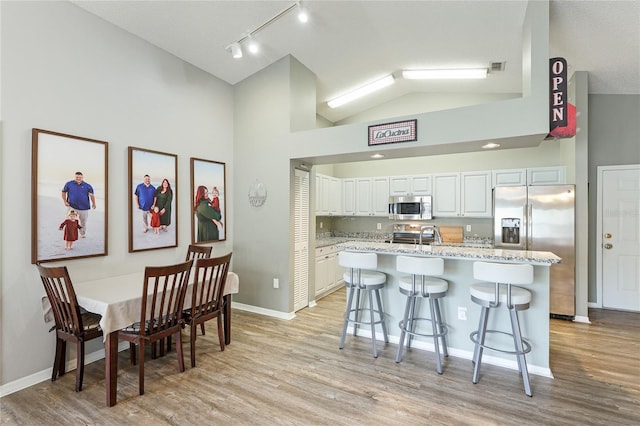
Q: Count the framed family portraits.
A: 3